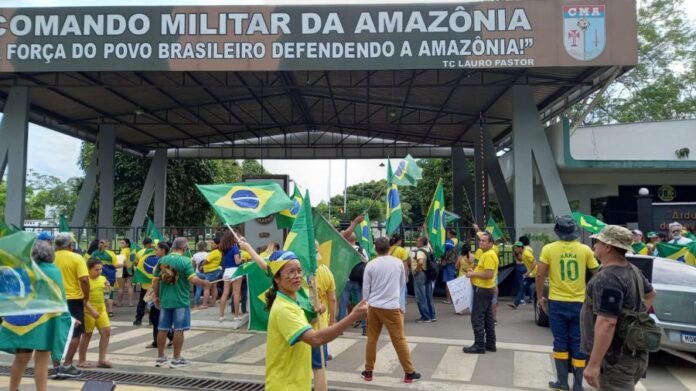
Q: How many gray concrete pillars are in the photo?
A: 6